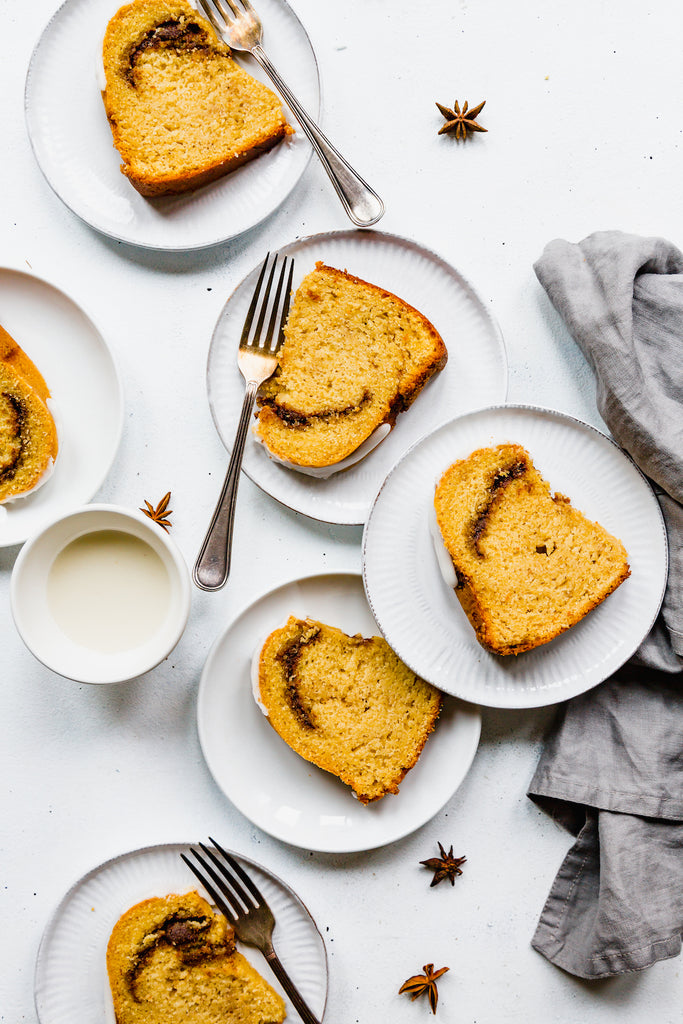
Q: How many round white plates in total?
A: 6